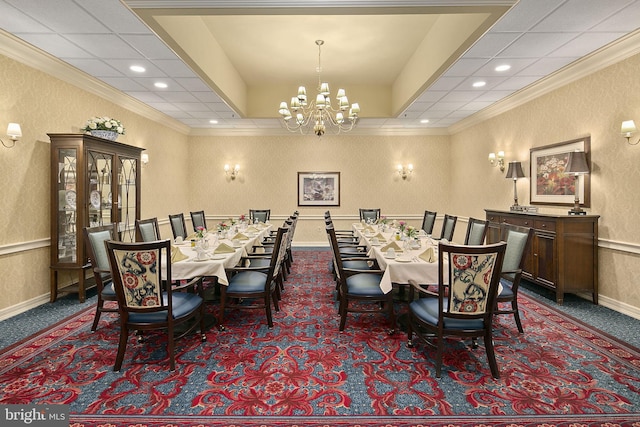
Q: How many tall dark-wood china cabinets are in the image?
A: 1